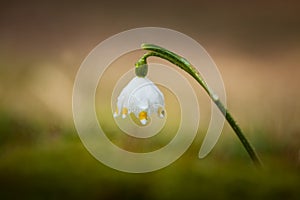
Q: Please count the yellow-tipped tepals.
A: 4